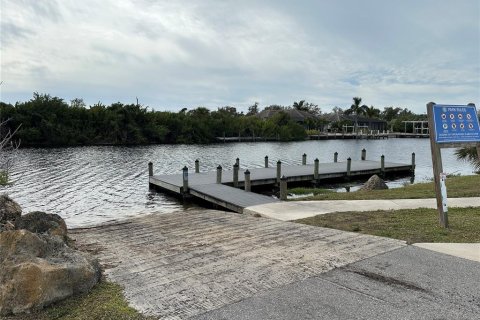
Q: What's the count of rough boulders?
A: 4